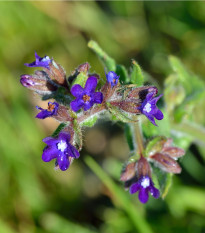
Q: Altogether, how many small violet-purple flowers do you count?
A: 7